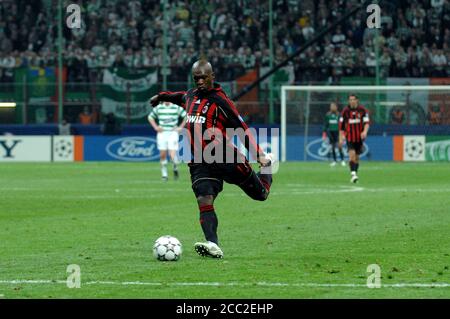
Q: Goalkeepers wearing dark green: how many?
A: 1